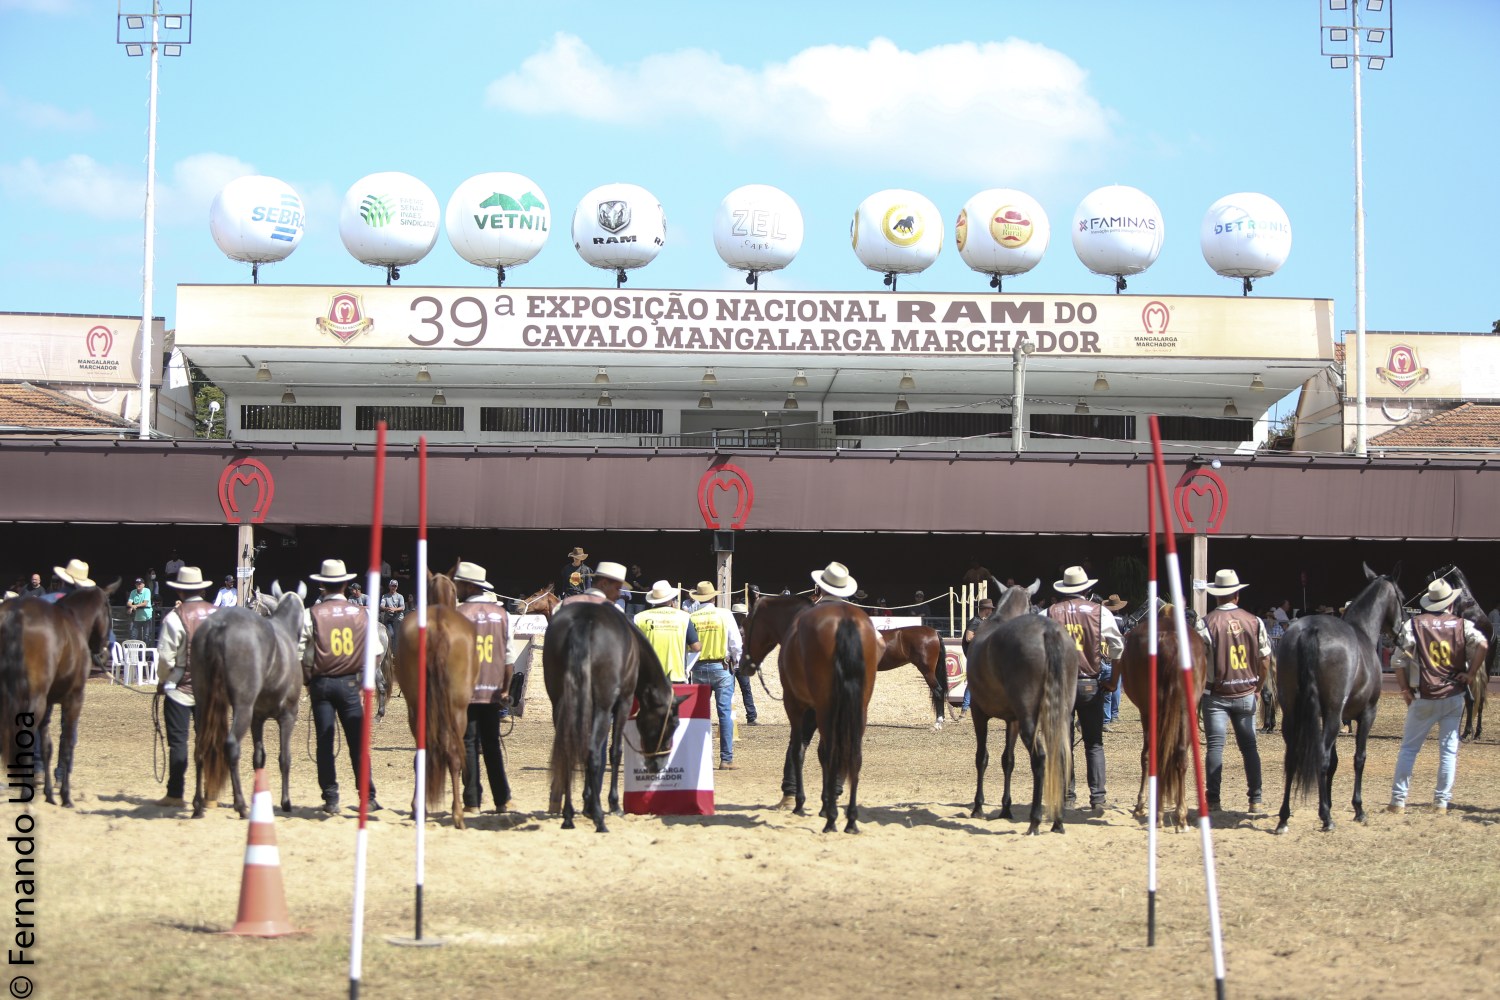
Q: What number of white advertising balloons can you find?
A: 9